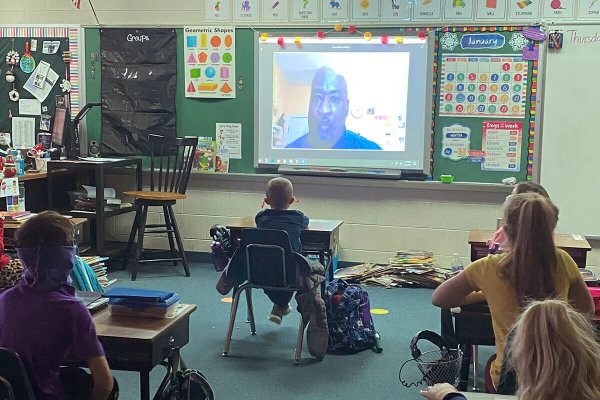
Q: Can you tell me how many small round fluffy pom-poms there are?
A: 10